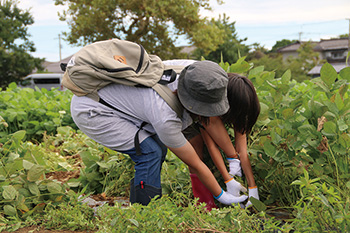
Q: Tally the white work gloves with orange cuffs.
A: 2